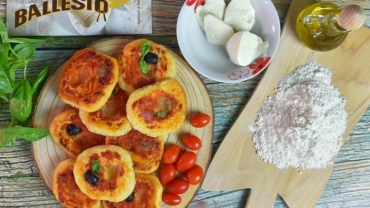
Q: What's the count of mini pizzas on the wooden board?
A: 9